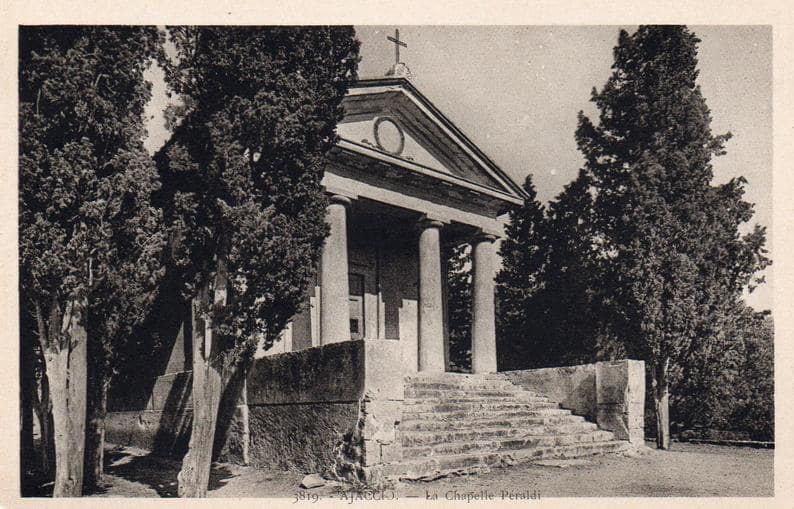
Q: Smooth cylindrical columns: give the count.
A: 3